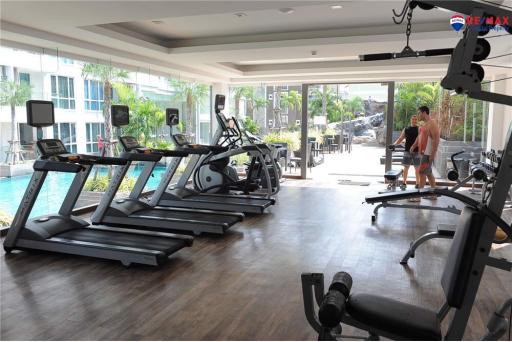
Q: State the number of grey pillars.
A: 2